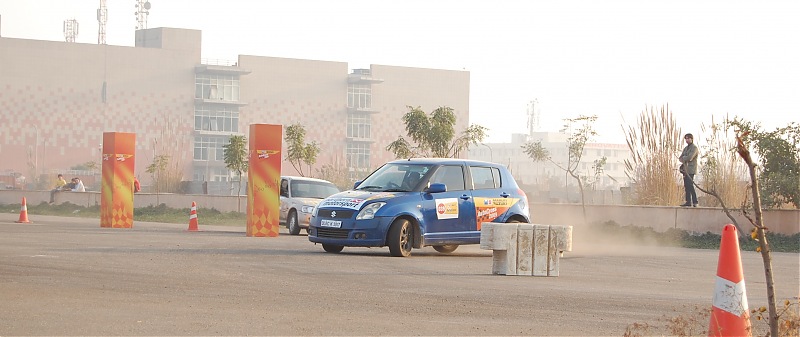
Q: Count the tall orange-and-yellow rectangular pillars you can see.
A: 2